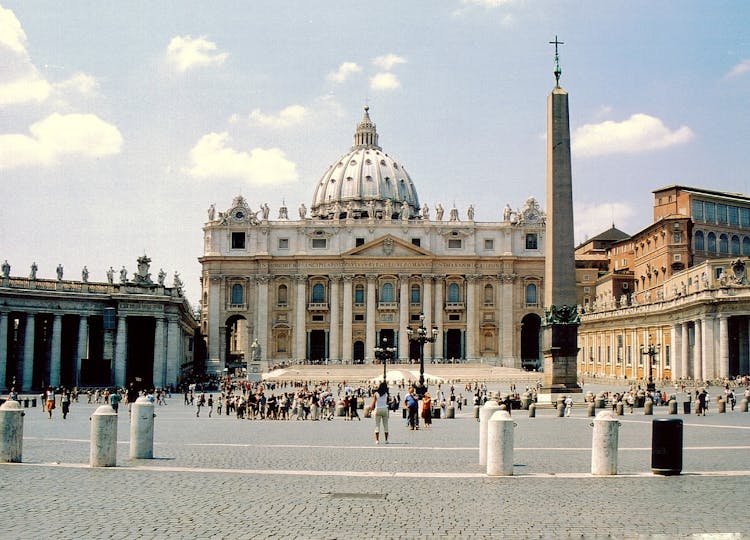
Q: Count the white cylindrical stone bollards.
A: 6